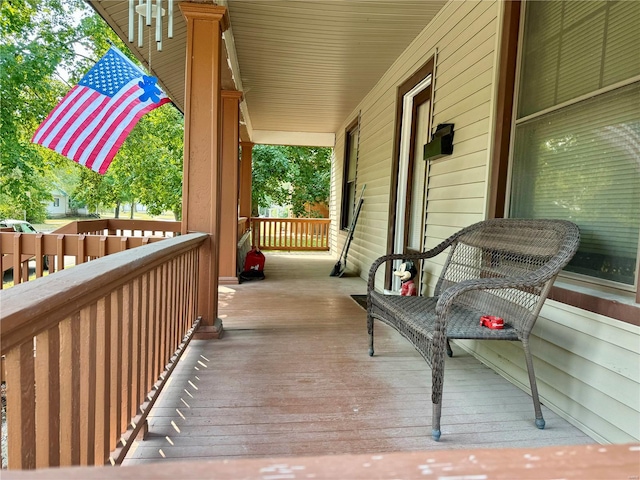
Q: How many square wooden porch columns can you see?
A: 3